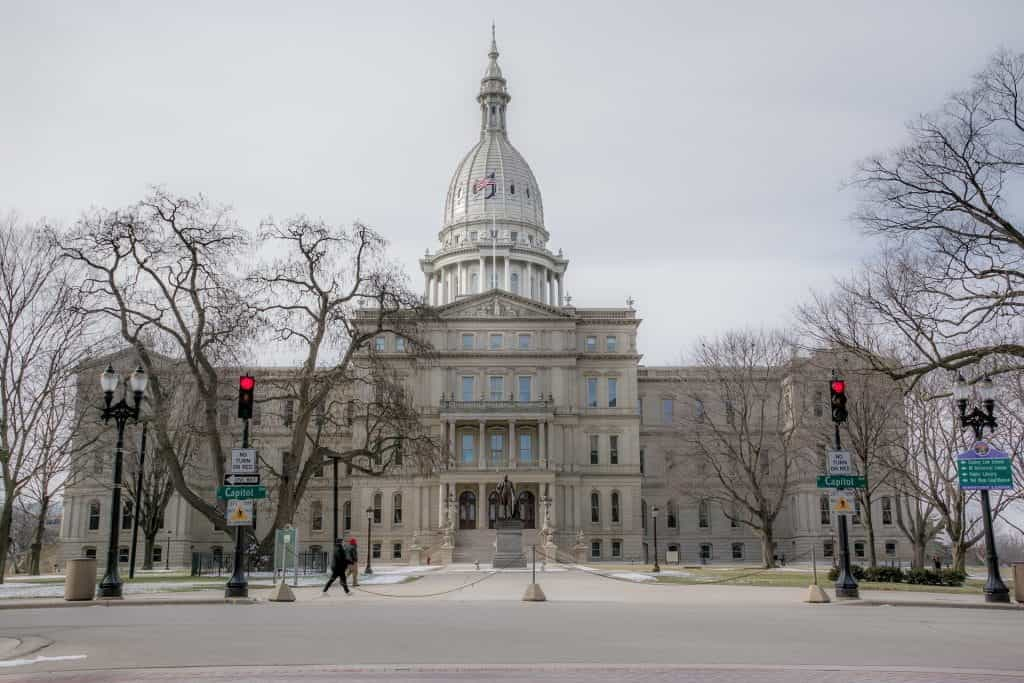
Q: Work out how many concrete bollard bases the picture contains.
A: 3